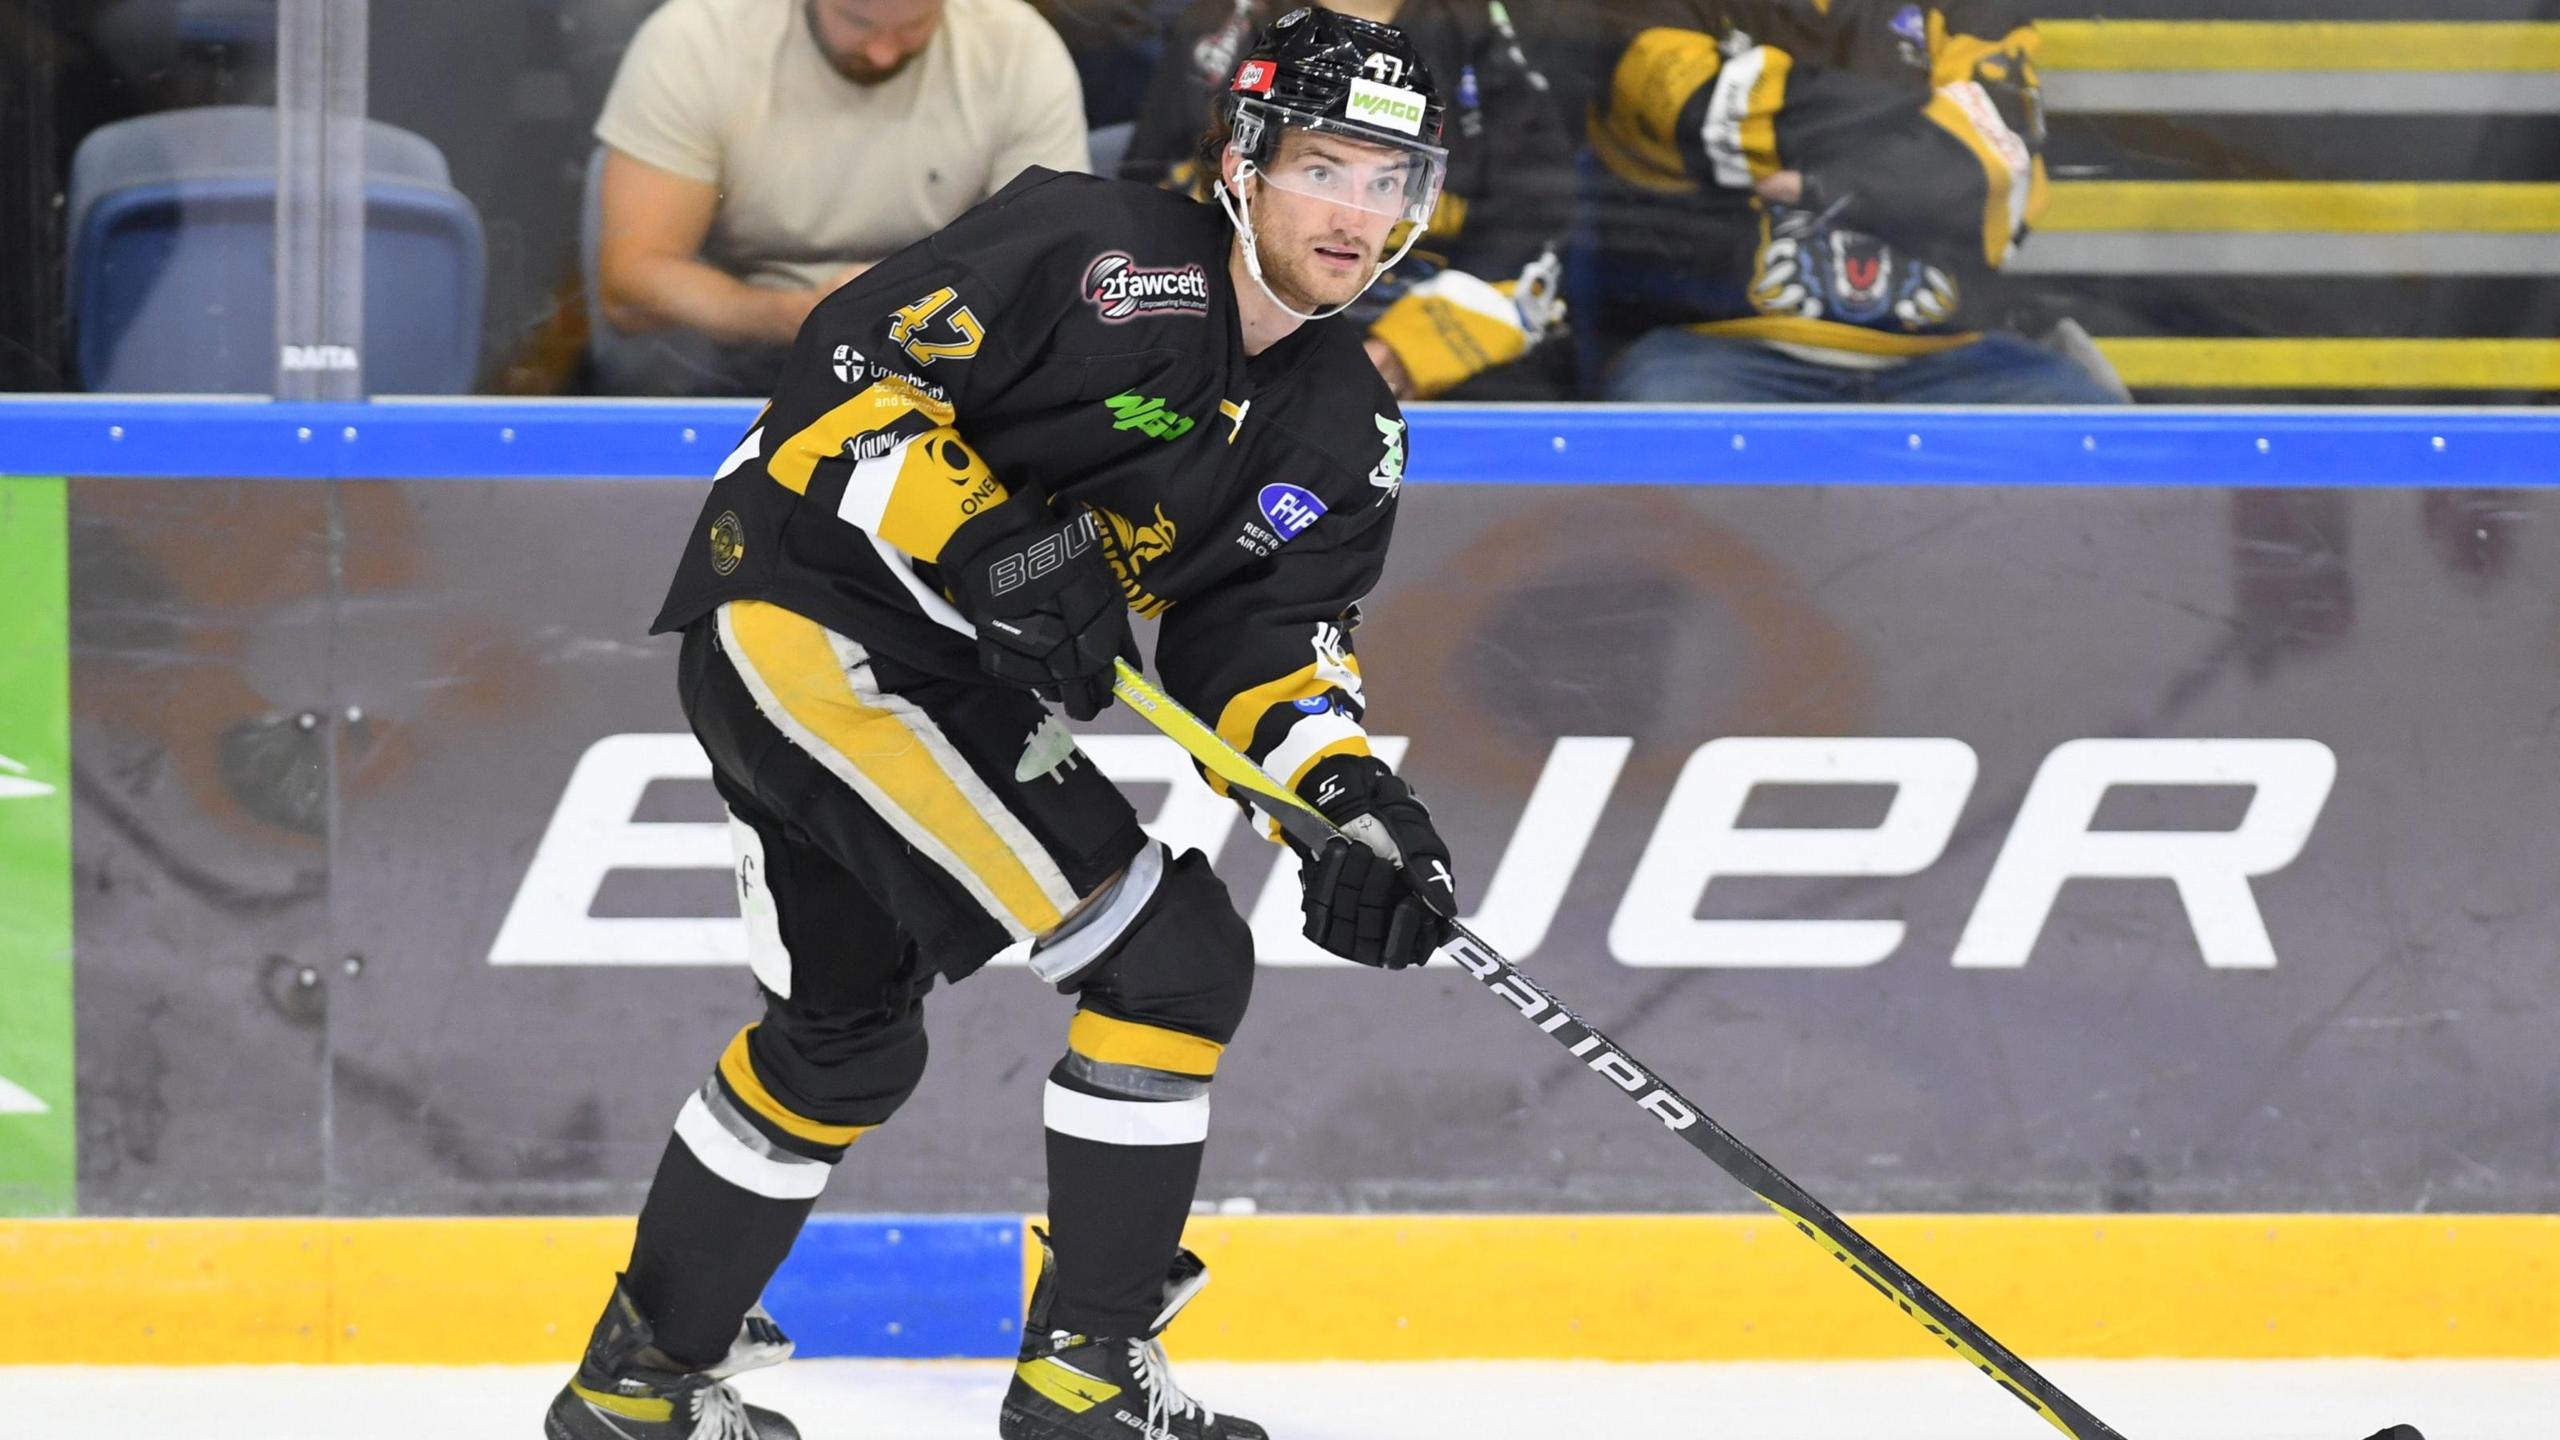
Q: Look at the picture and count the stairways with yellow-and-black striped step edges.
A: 1